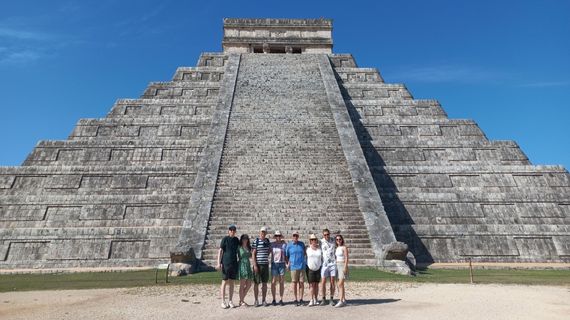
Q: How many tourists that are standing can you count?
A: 8